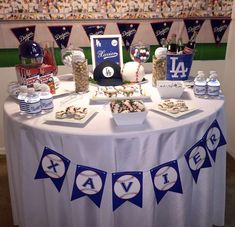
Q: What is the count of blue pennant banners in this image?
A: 13